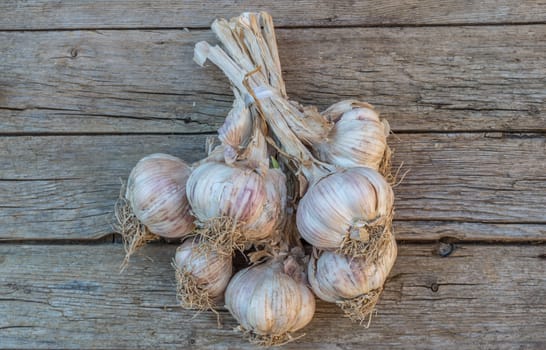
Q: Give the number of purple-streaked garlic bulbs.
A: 7